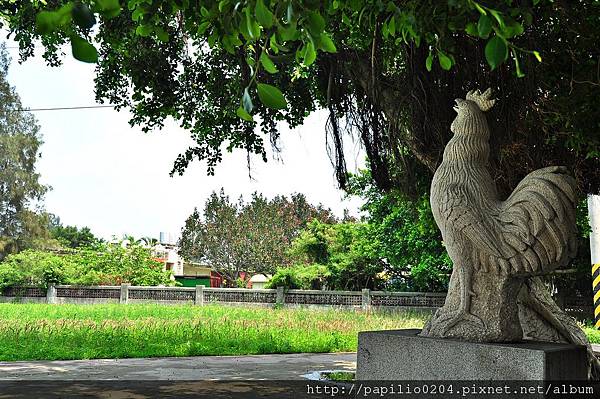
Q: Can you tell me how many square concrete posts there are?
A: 5